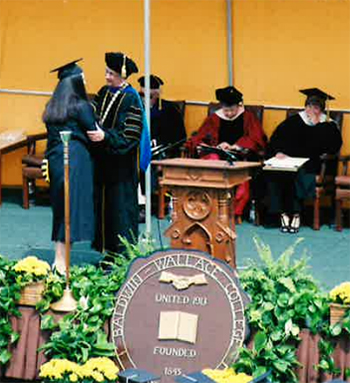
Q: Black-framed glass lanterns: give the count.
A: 0